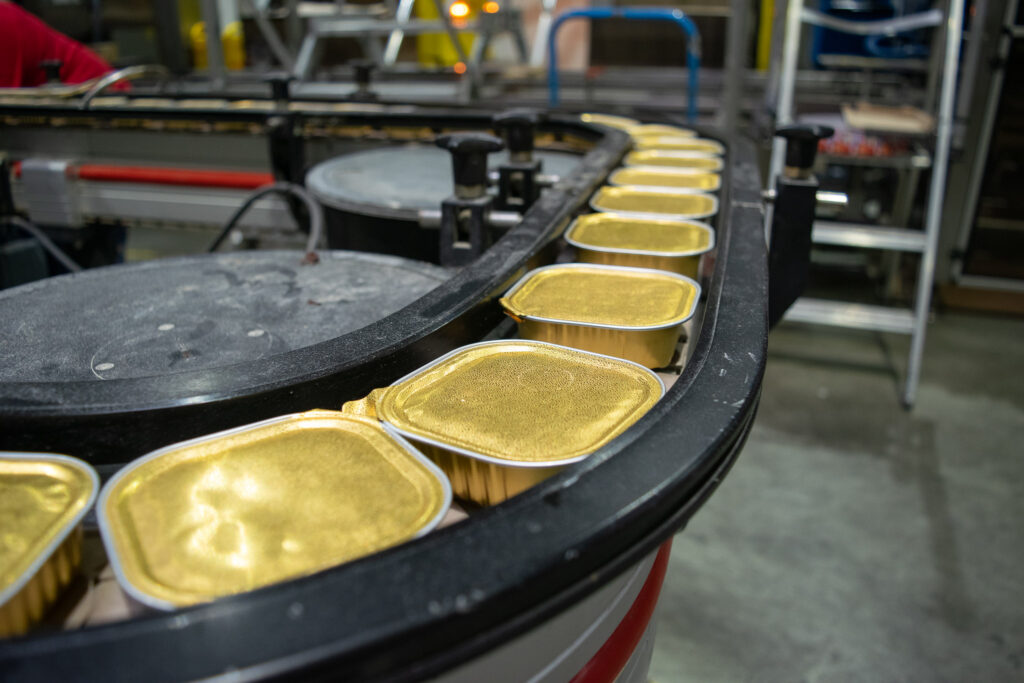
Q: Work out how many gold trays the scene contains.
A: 11